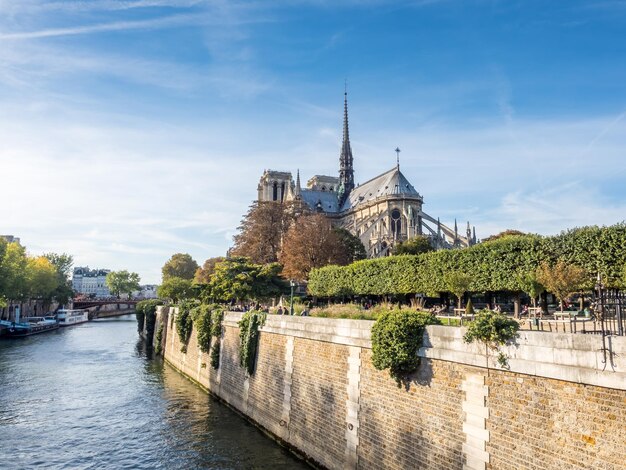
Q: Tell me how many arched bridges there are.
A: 1